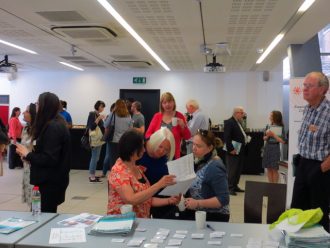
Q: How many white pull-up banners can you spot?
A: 1